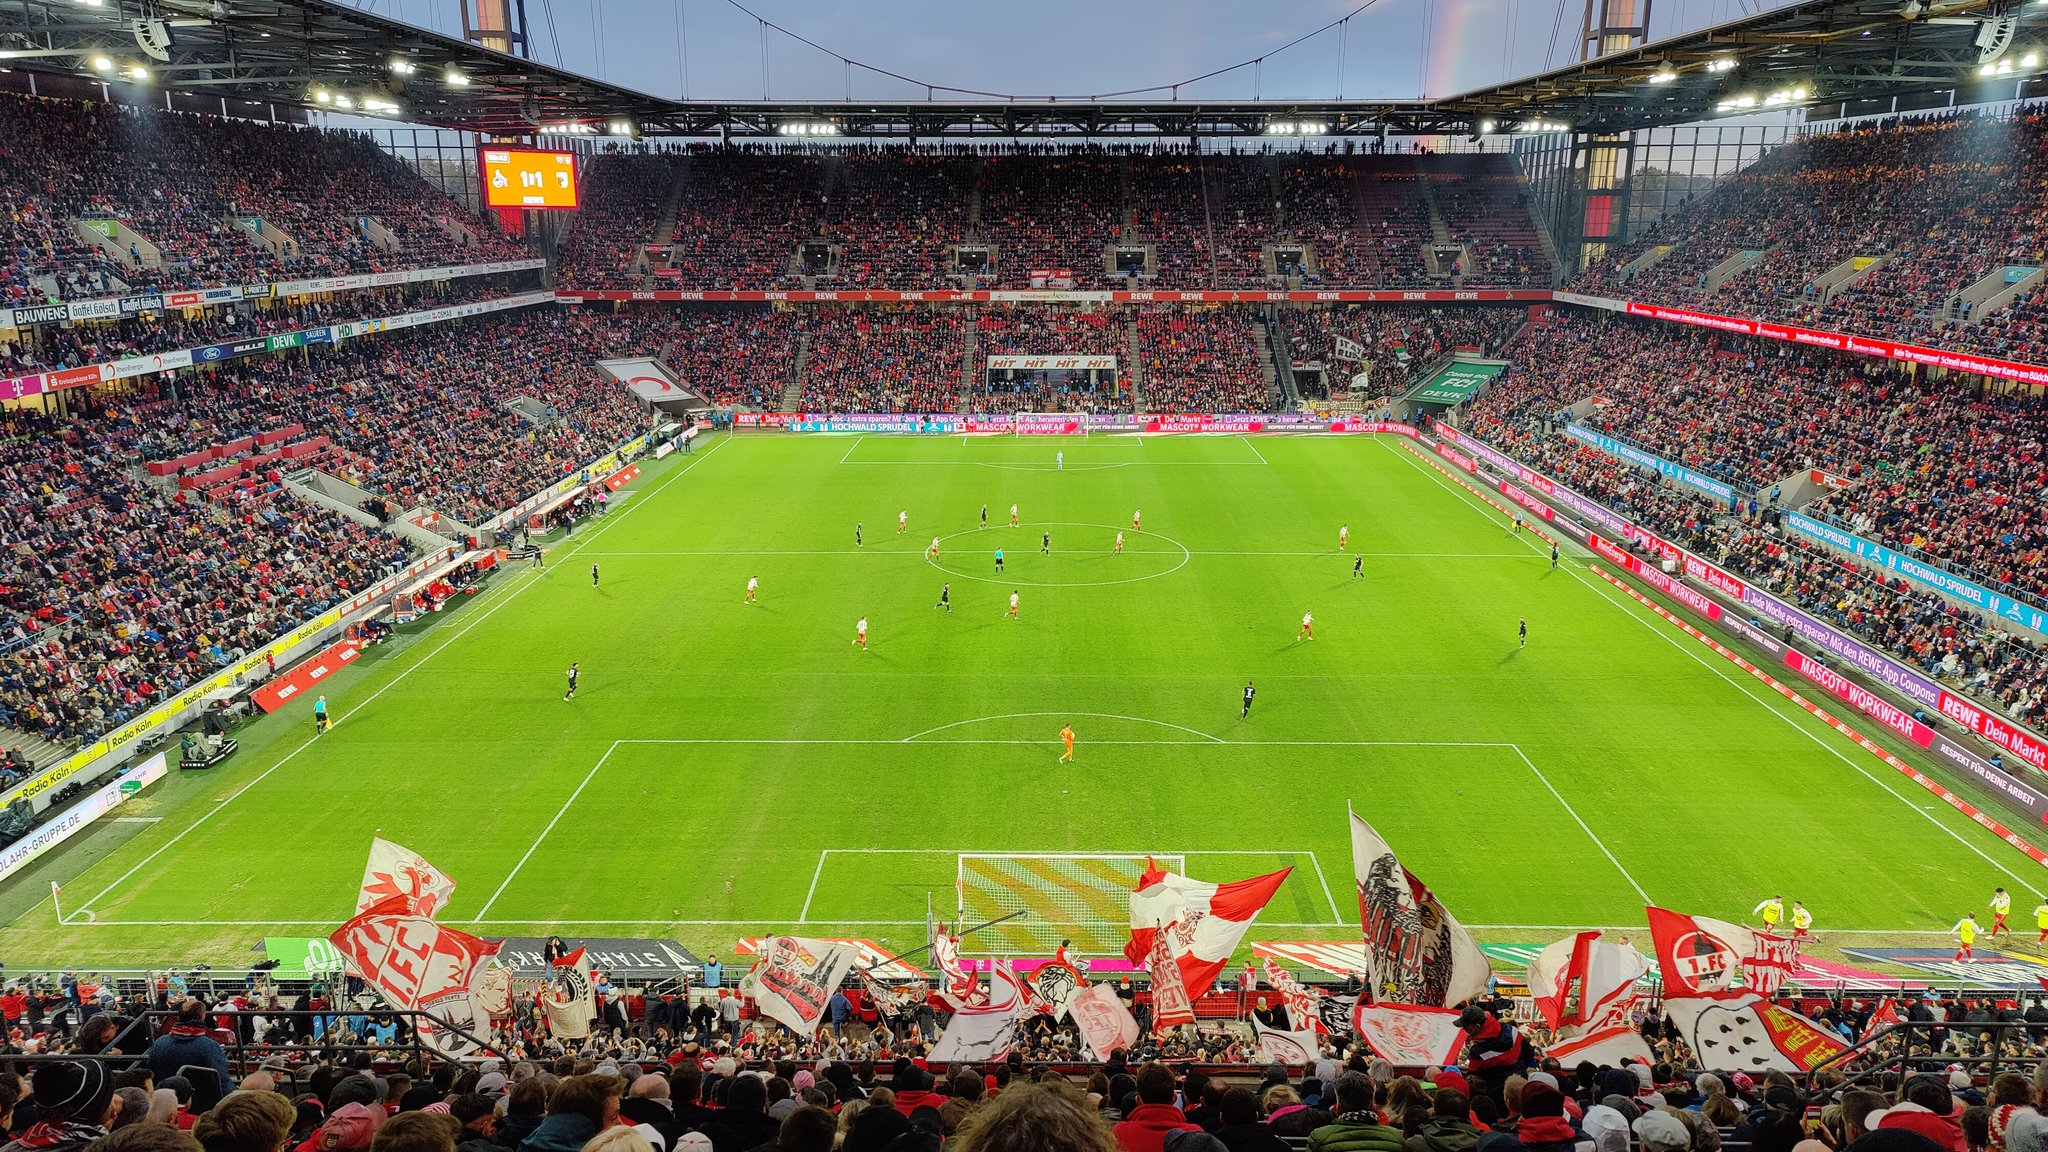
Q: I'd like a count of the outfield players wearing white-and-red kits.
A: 10